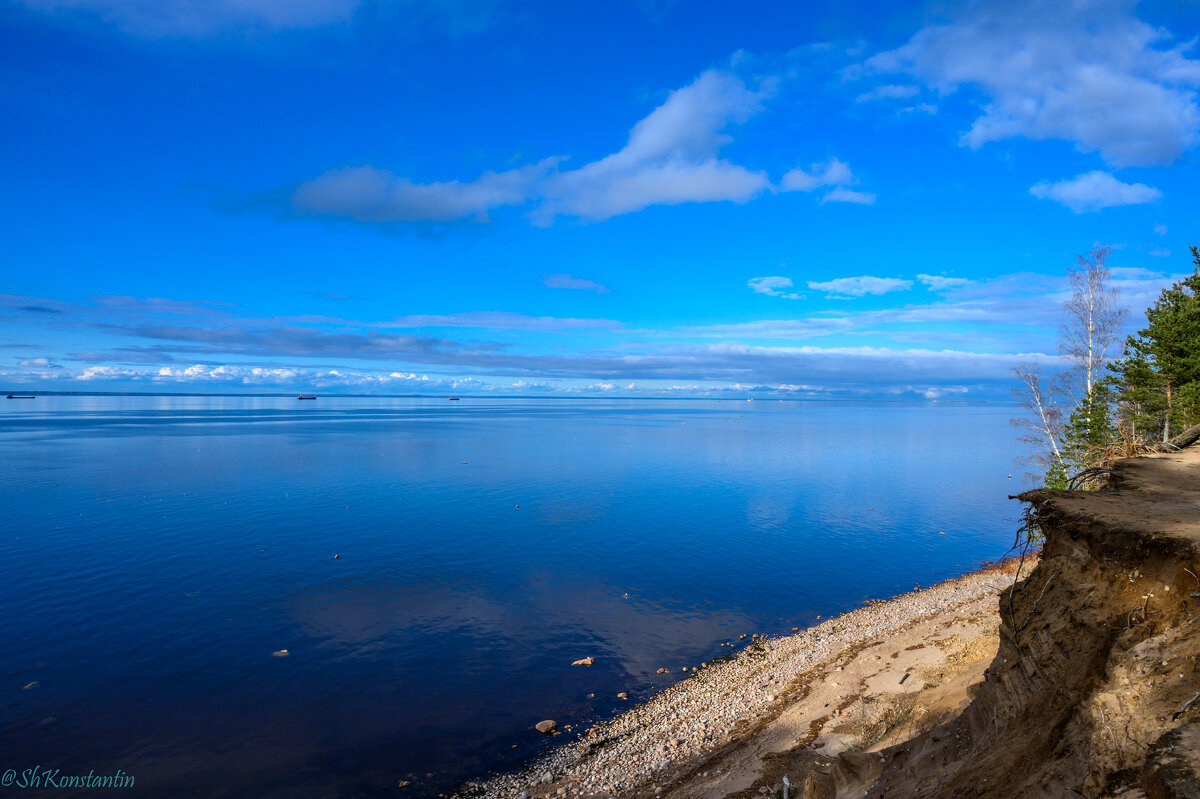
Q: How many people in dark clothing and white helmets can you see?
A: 0